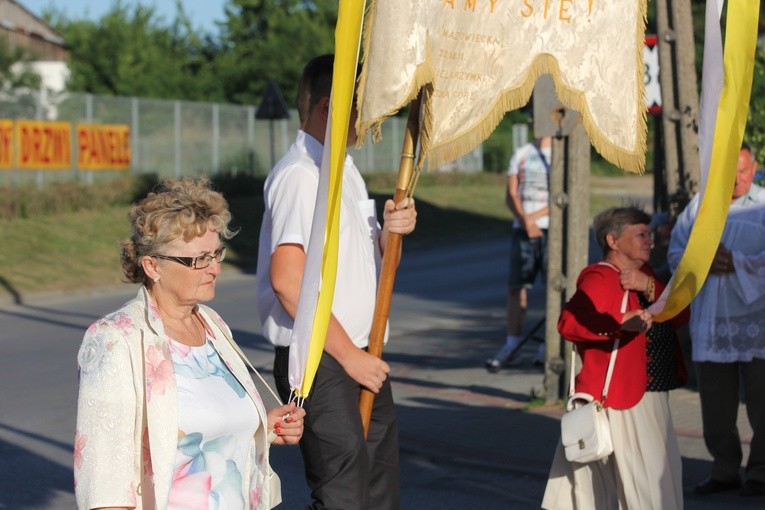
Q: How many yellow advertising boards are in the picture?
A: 3